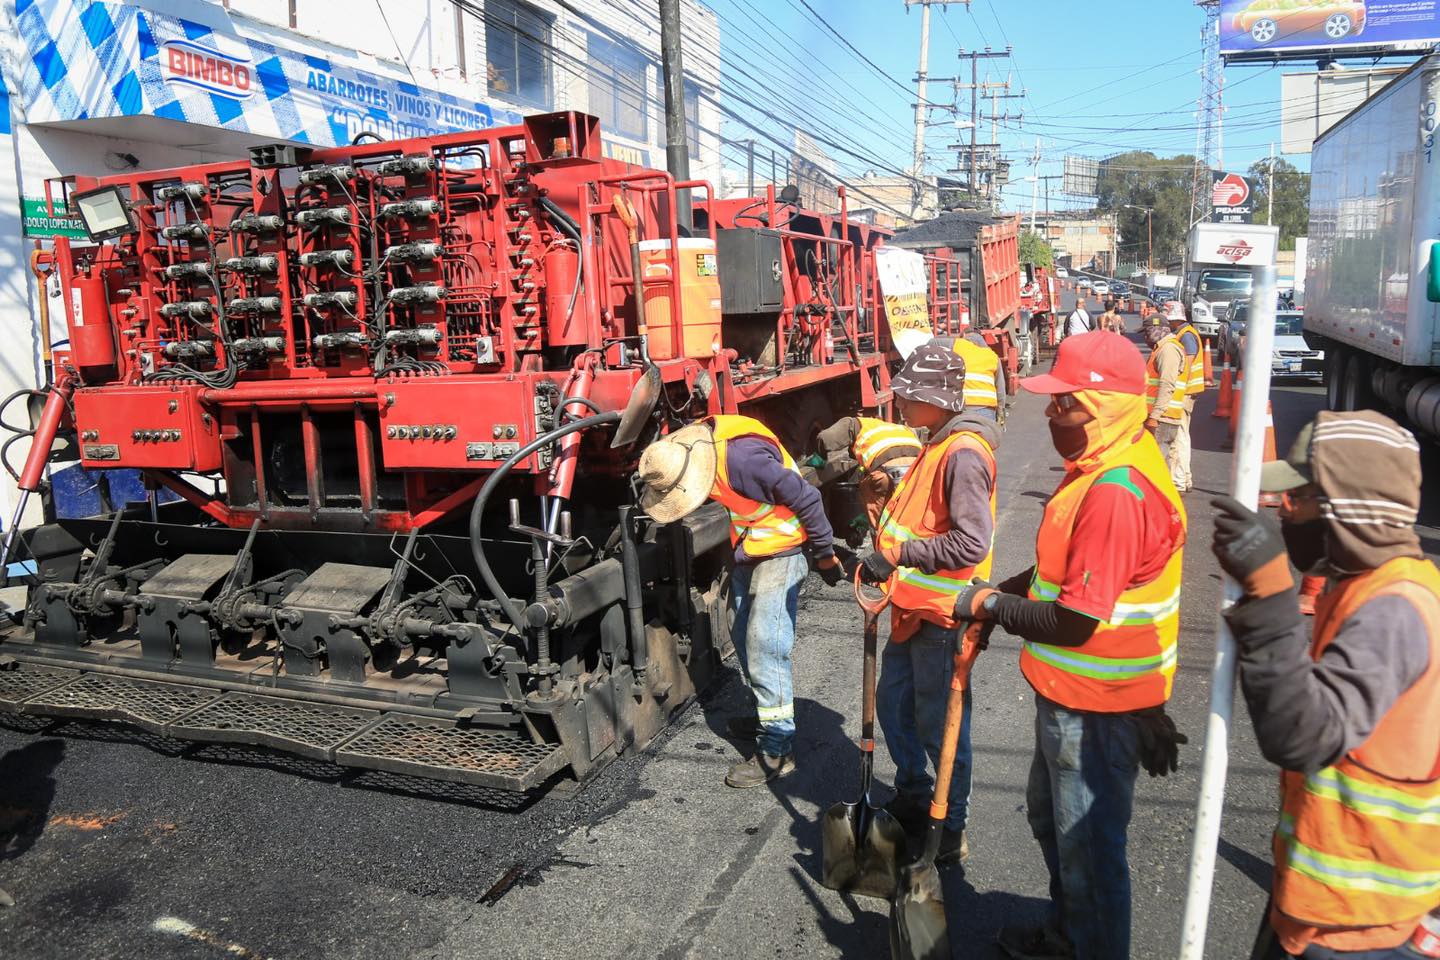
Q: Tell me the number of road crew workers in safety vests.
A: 8